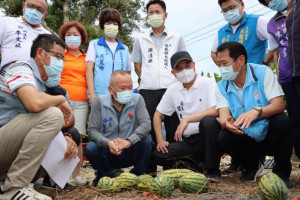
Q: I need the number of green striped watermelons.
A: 7